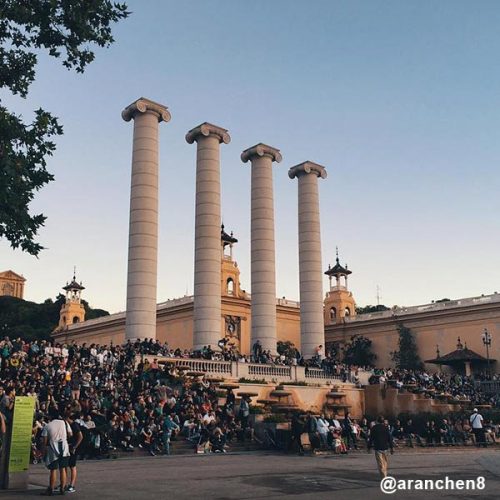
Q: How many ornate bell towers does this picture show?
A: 3